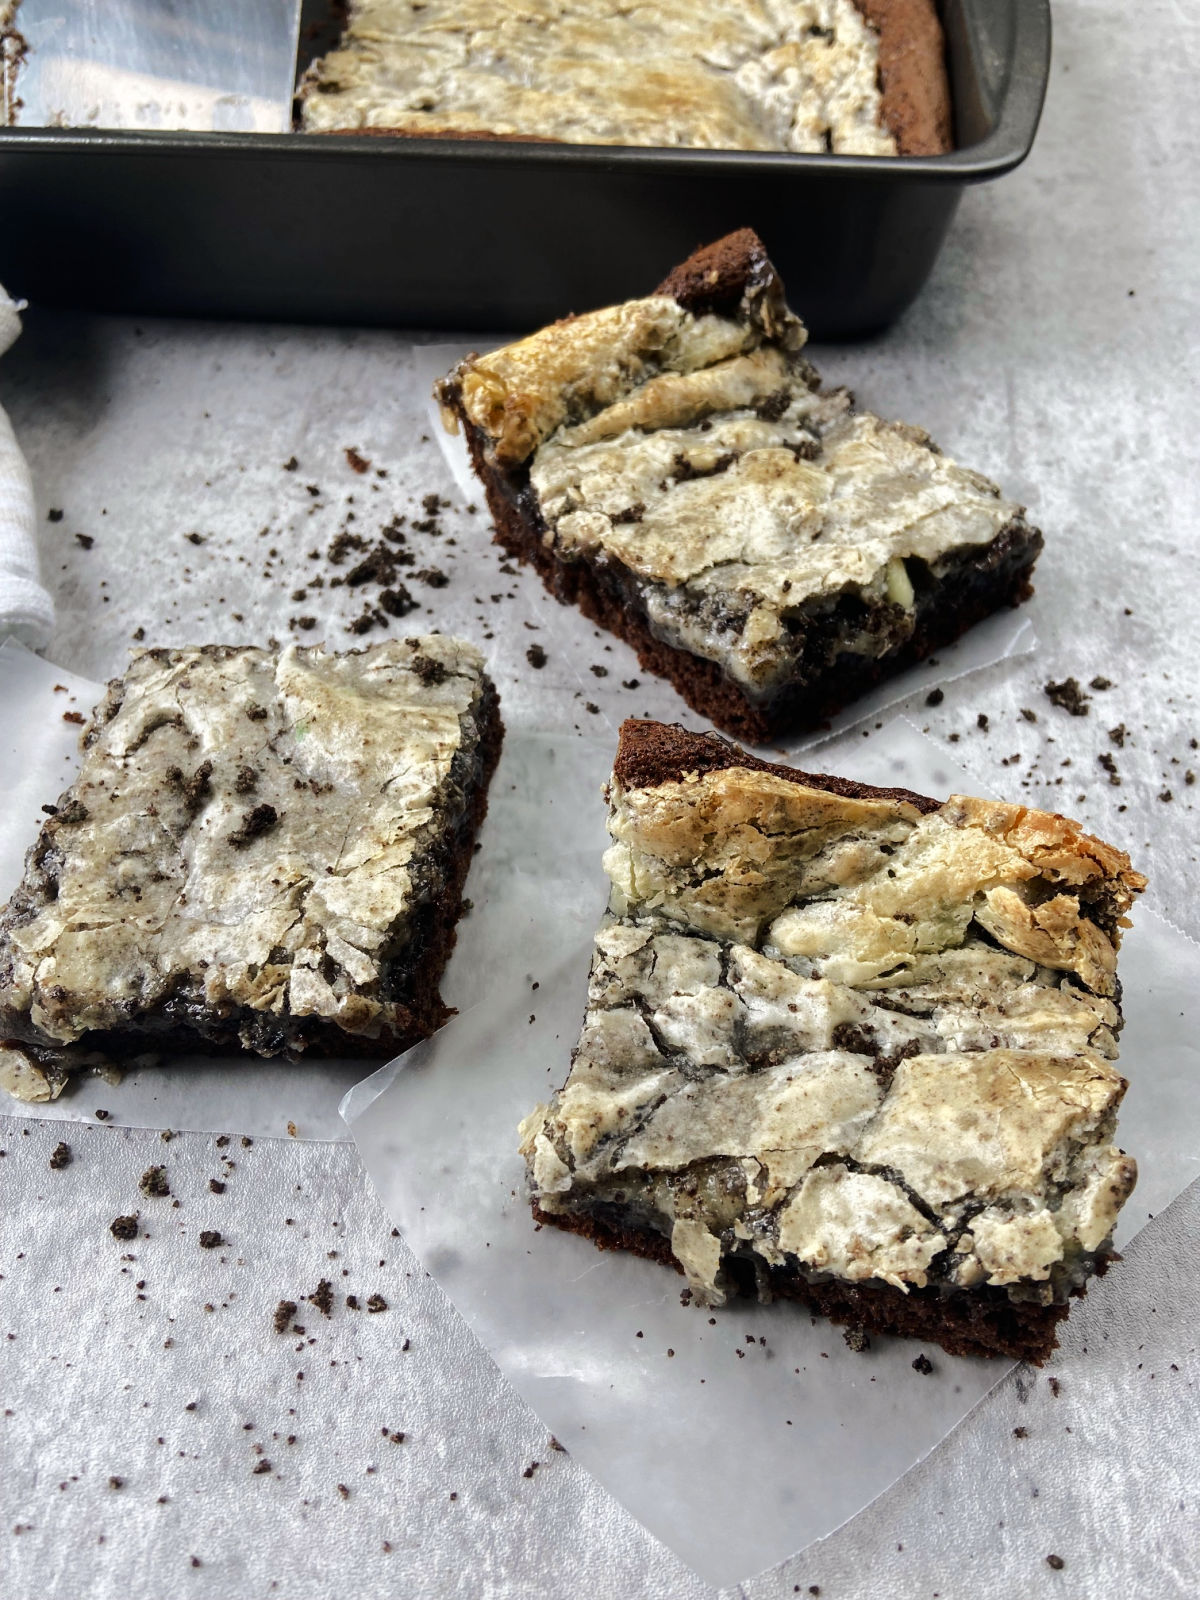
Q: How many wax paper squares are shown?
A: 3